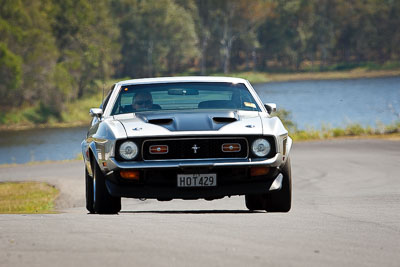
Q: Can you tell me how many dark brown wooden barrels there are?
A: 0